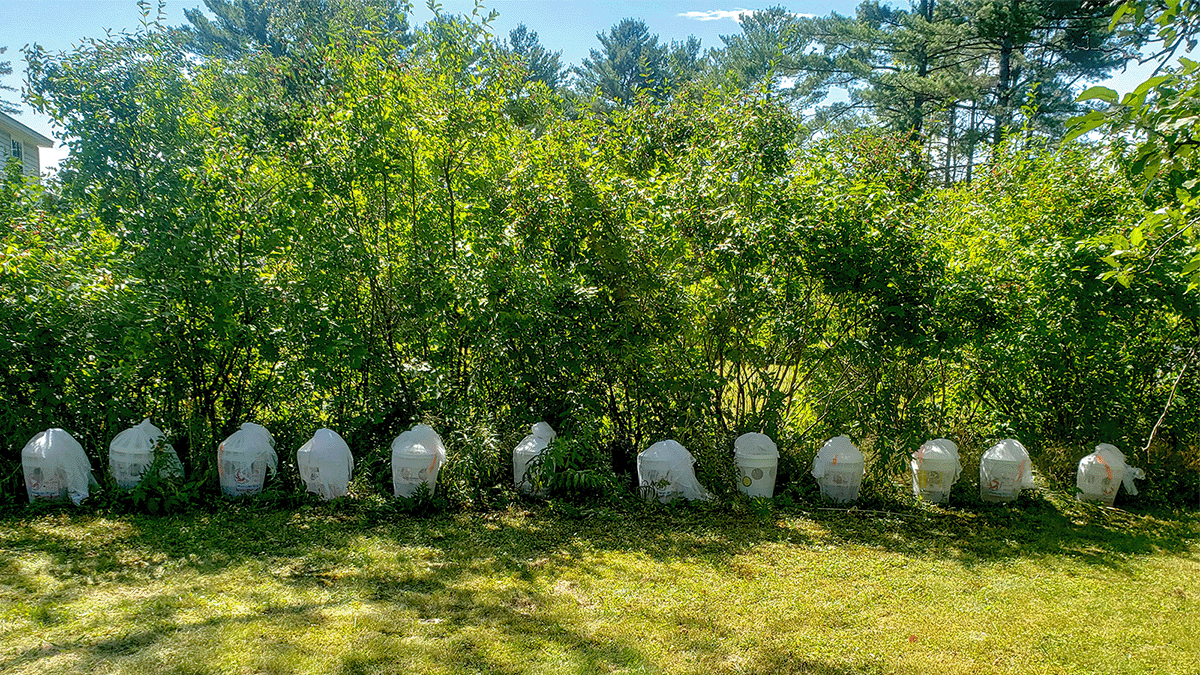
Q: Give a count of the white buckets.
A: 12